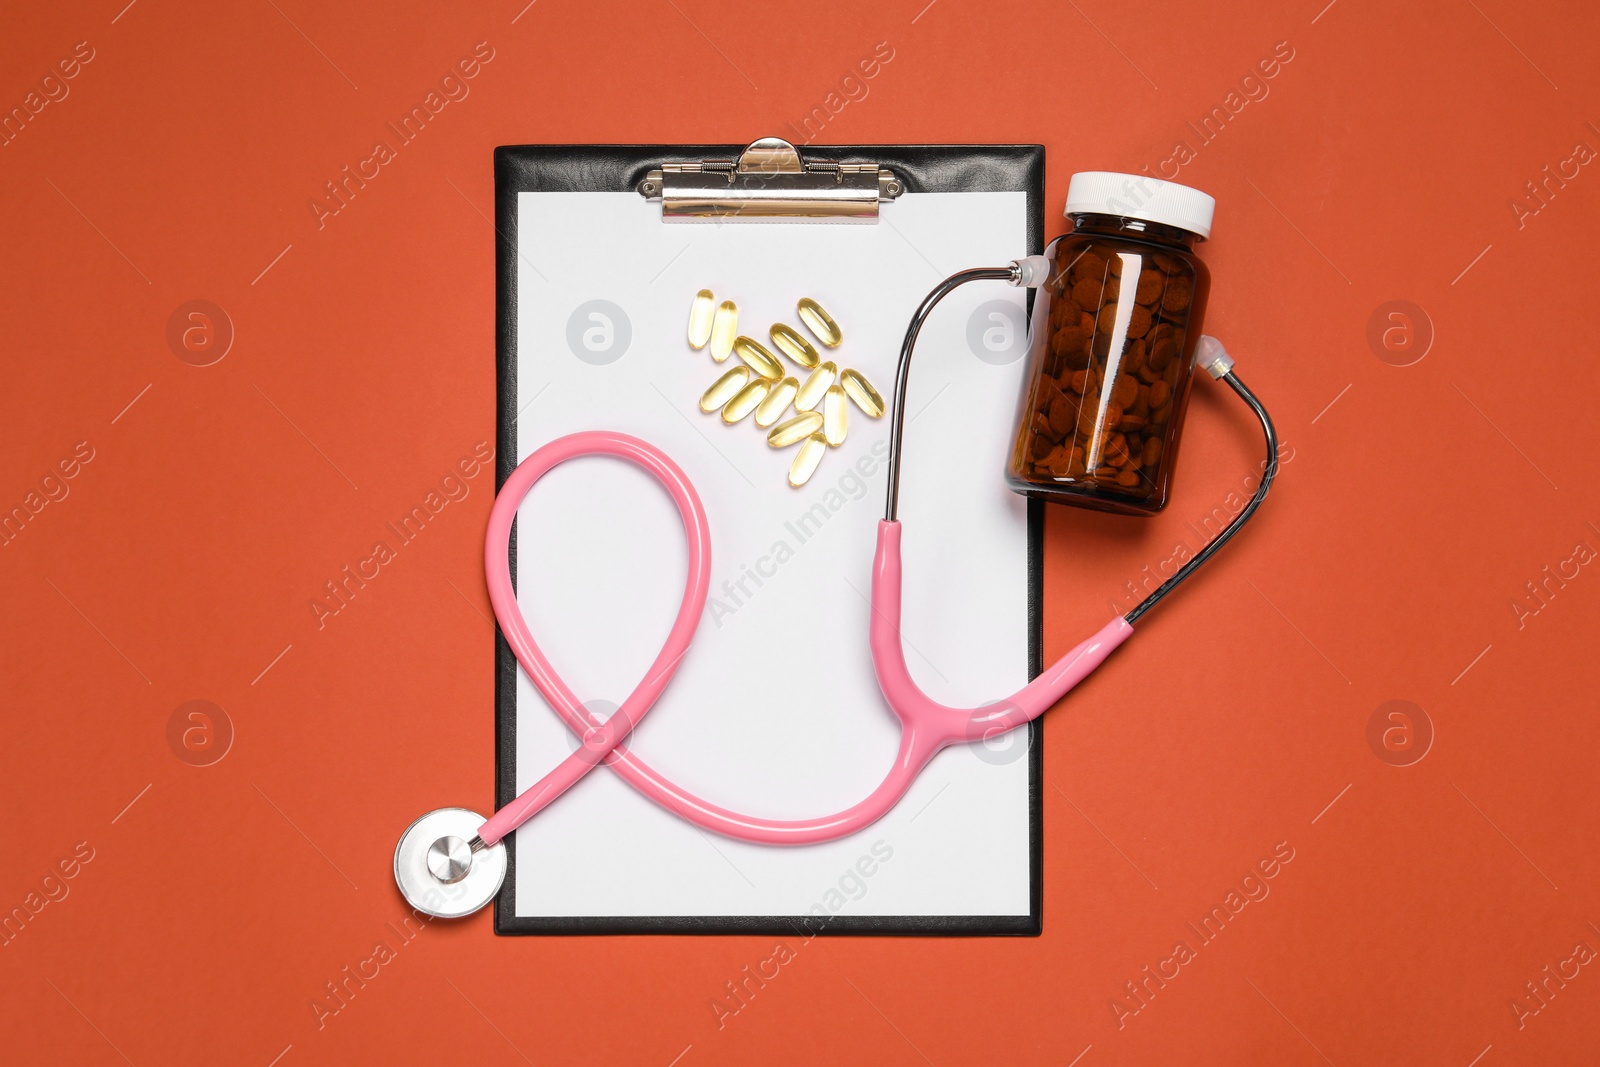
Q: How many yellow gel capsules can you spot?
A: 13